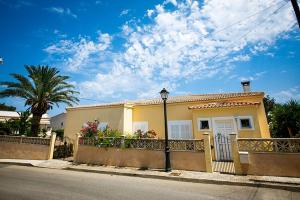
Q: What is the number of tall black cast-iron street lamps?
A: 1